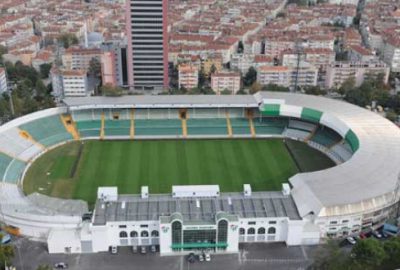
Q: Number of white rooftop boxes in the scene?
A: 5